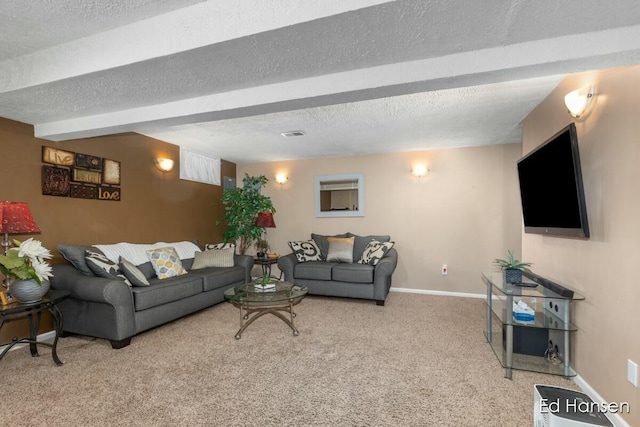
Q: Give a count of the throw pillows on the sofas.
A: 8